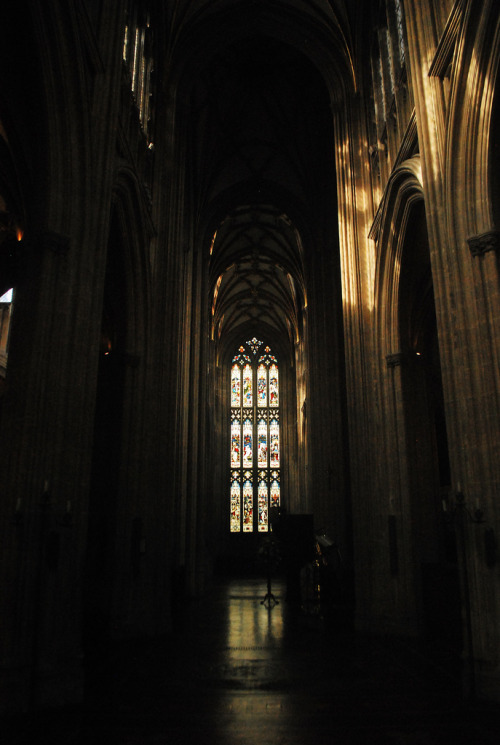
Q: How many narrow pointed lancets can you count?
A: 12